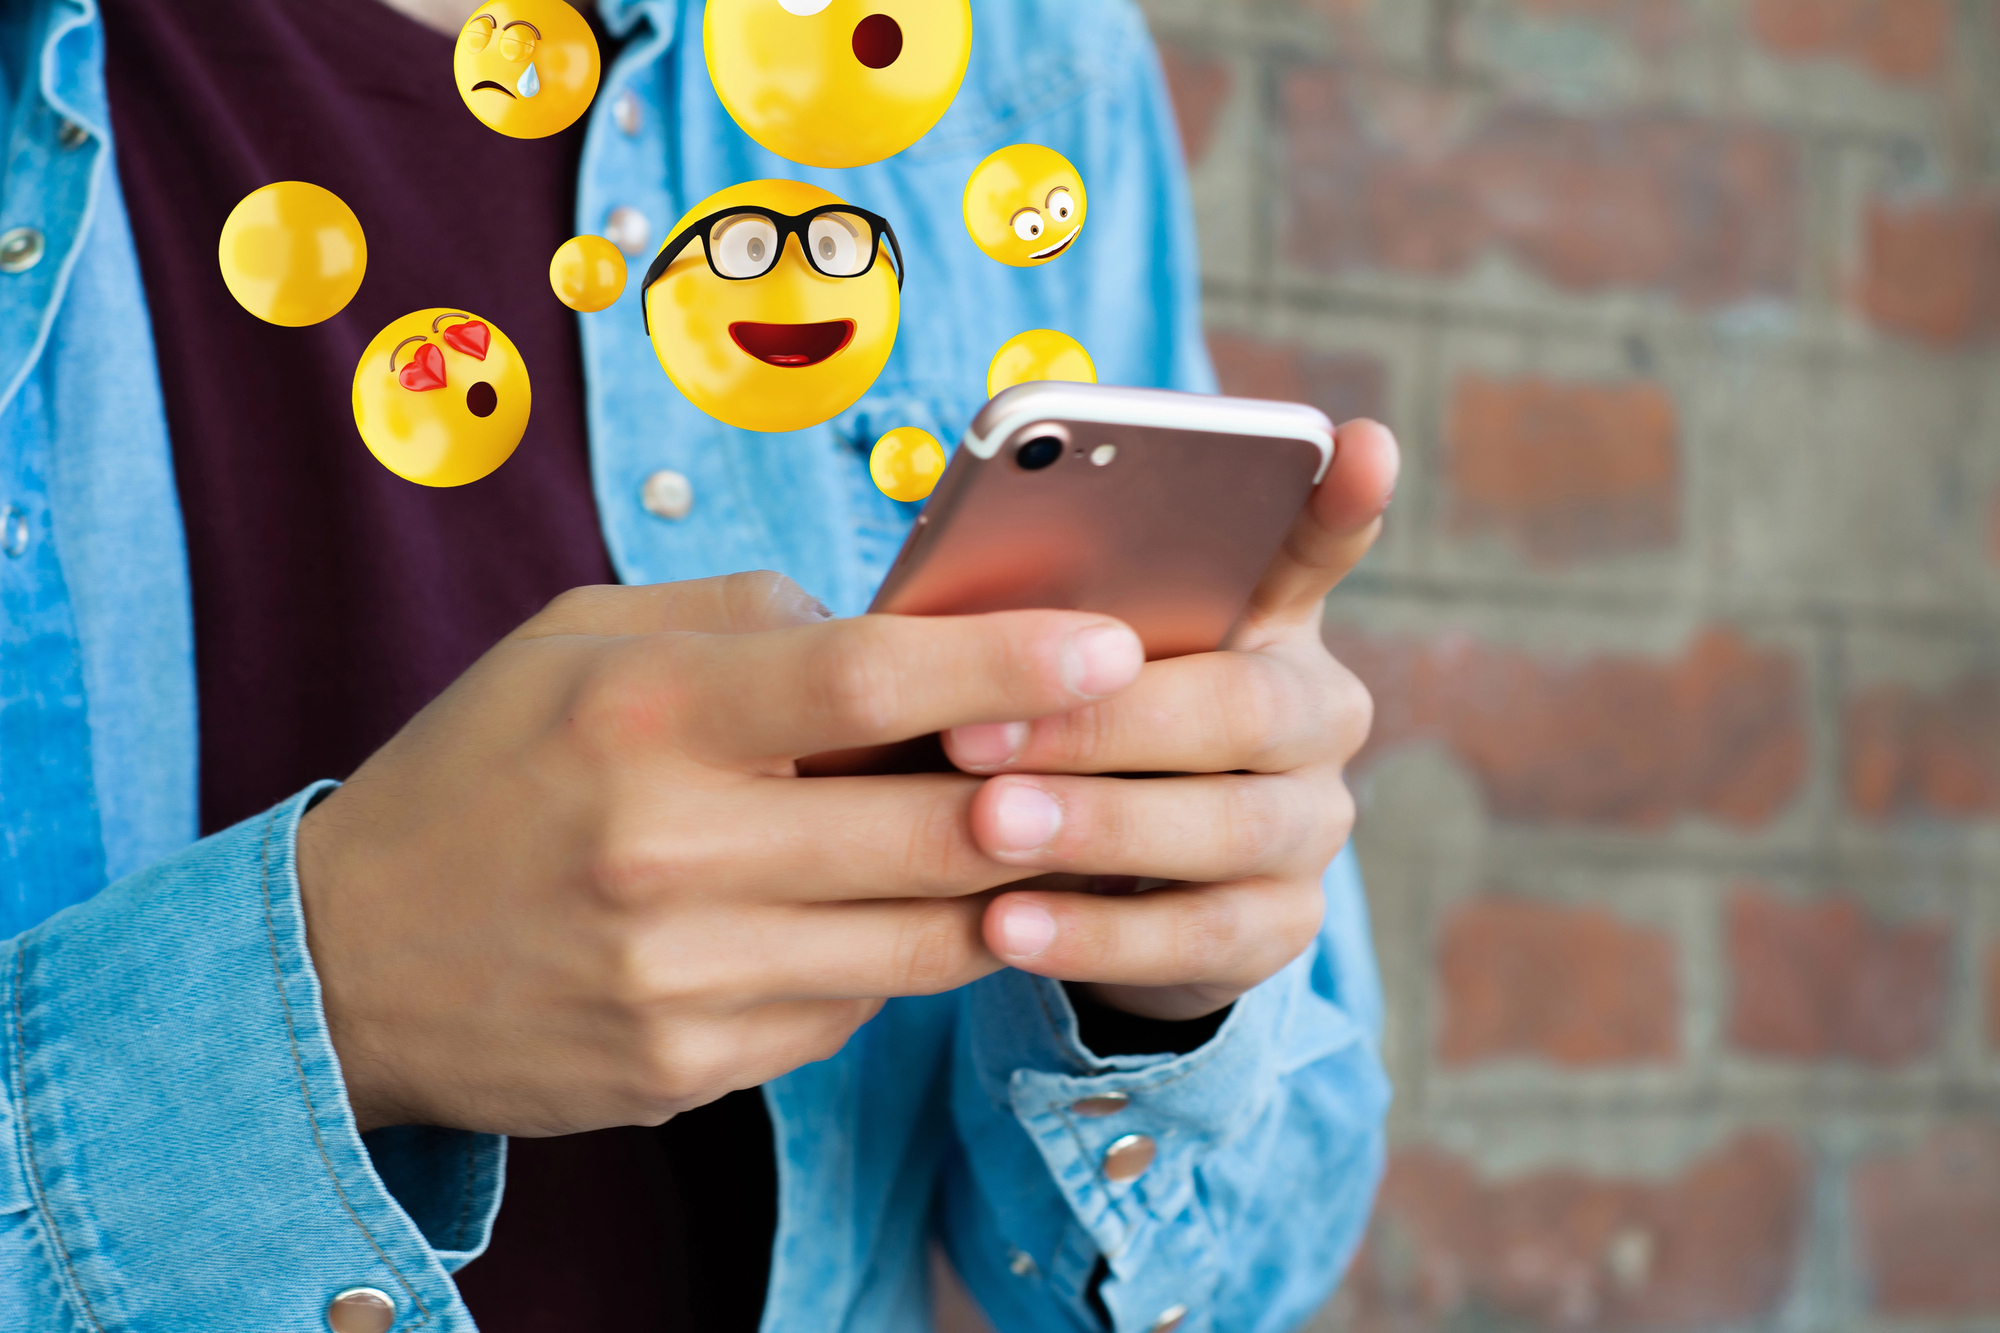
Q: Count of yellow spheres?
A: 9